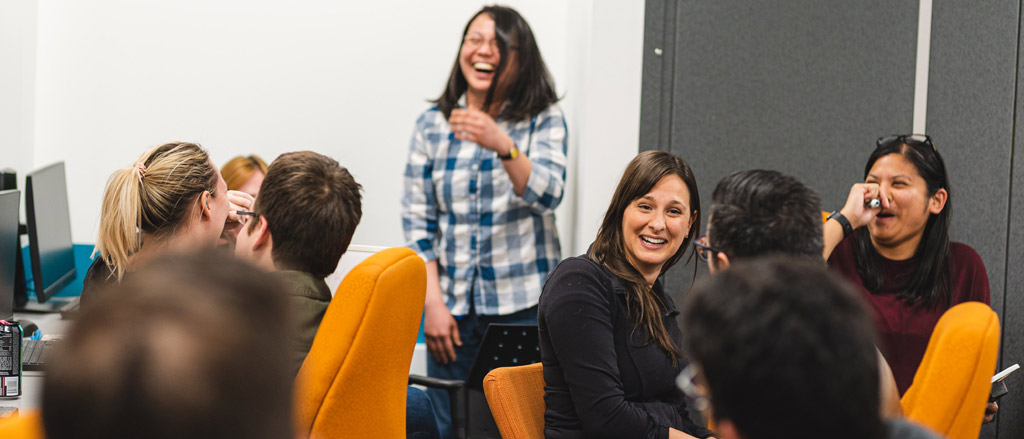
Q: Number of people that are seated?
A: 8